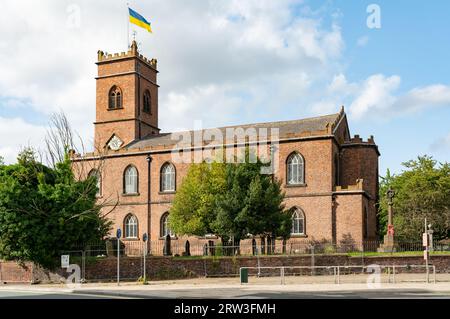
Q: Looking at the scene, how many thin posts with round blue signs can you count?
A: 2